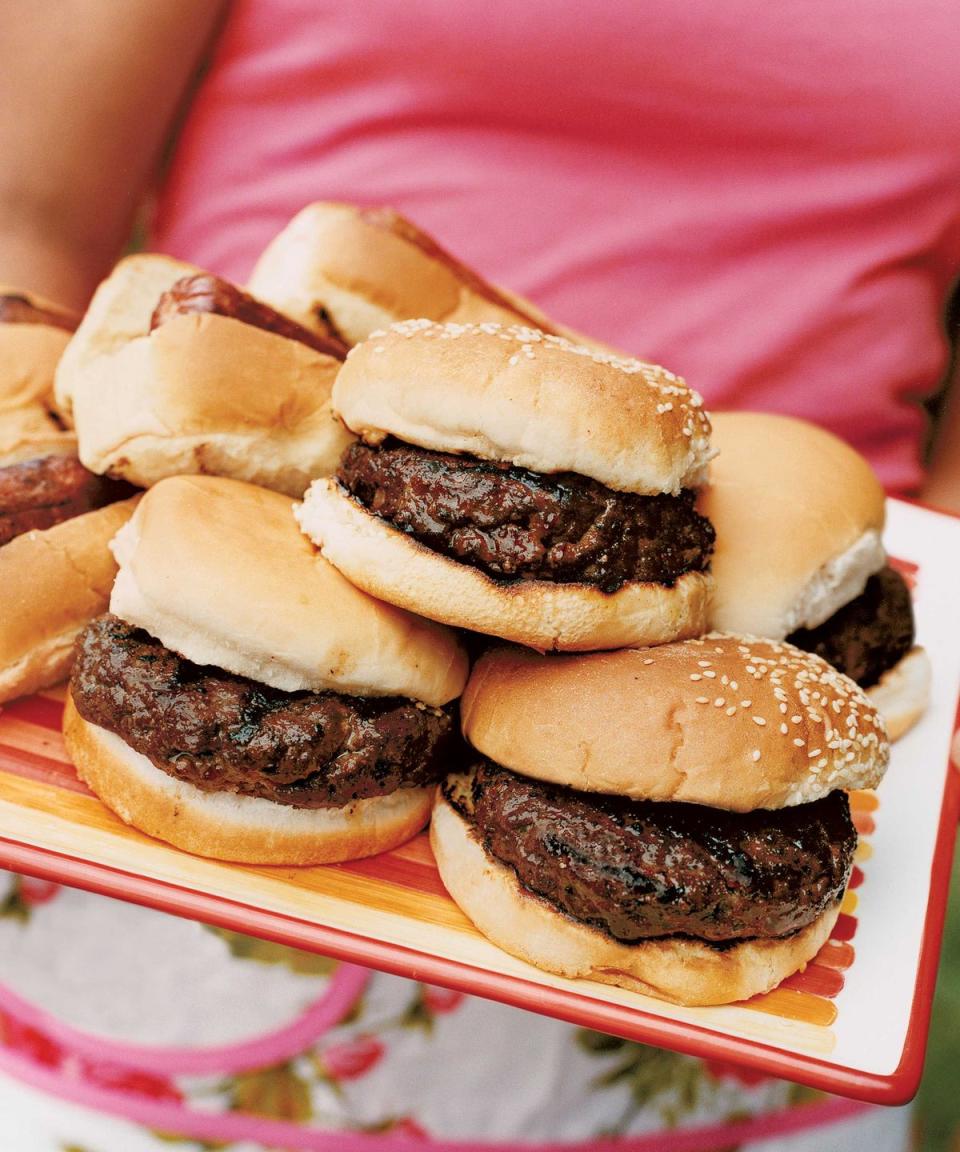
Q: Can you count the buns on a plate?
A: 8